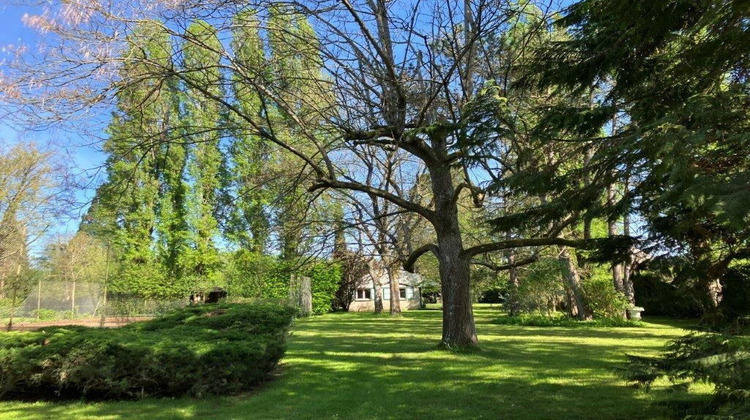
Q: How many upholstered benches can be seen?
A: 0